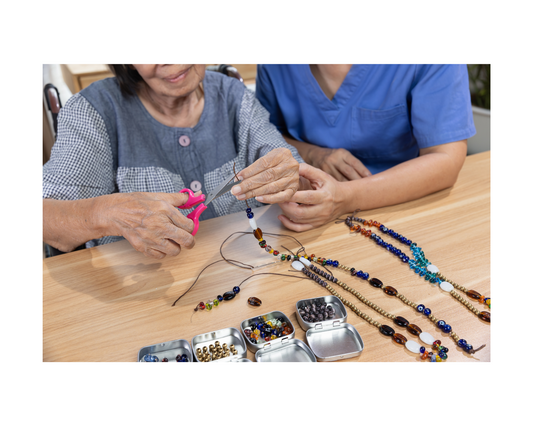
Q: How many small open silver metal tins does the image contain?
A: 4